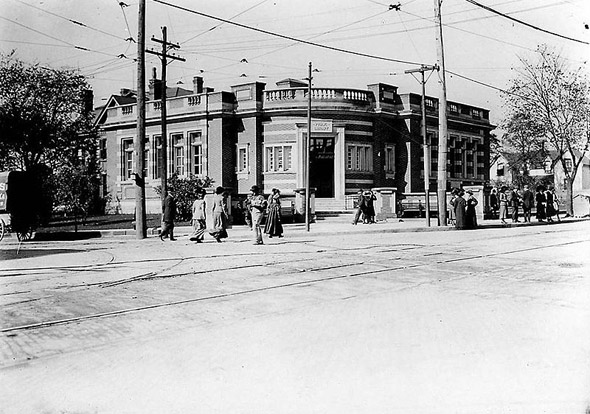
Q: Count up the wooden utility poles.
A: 5